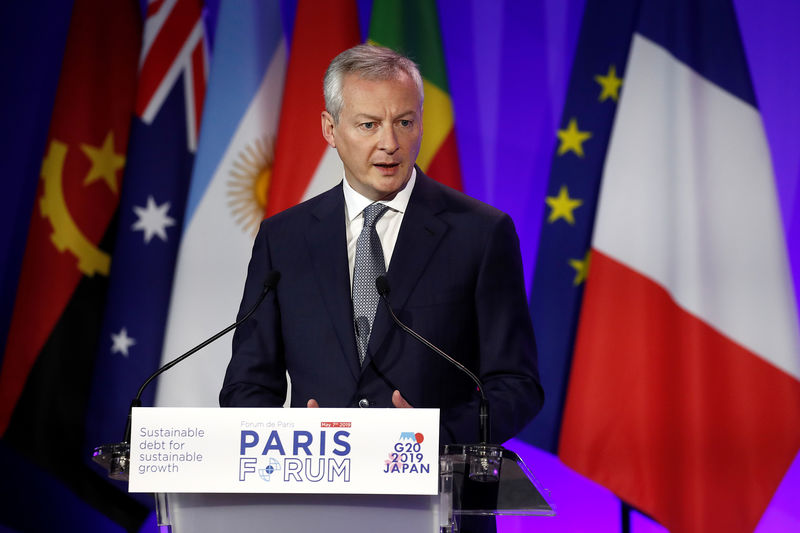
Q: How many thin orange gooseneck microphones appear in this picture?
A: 0